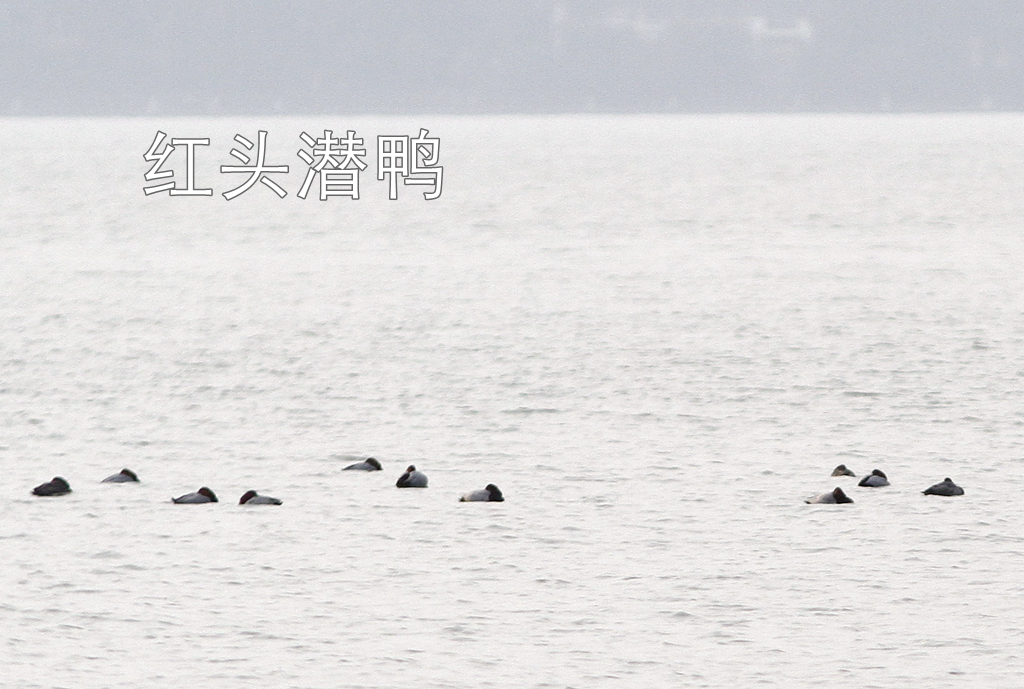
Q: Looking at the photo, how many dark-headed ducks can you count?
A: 11